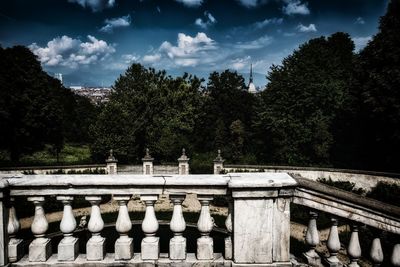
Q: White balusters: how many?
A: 14